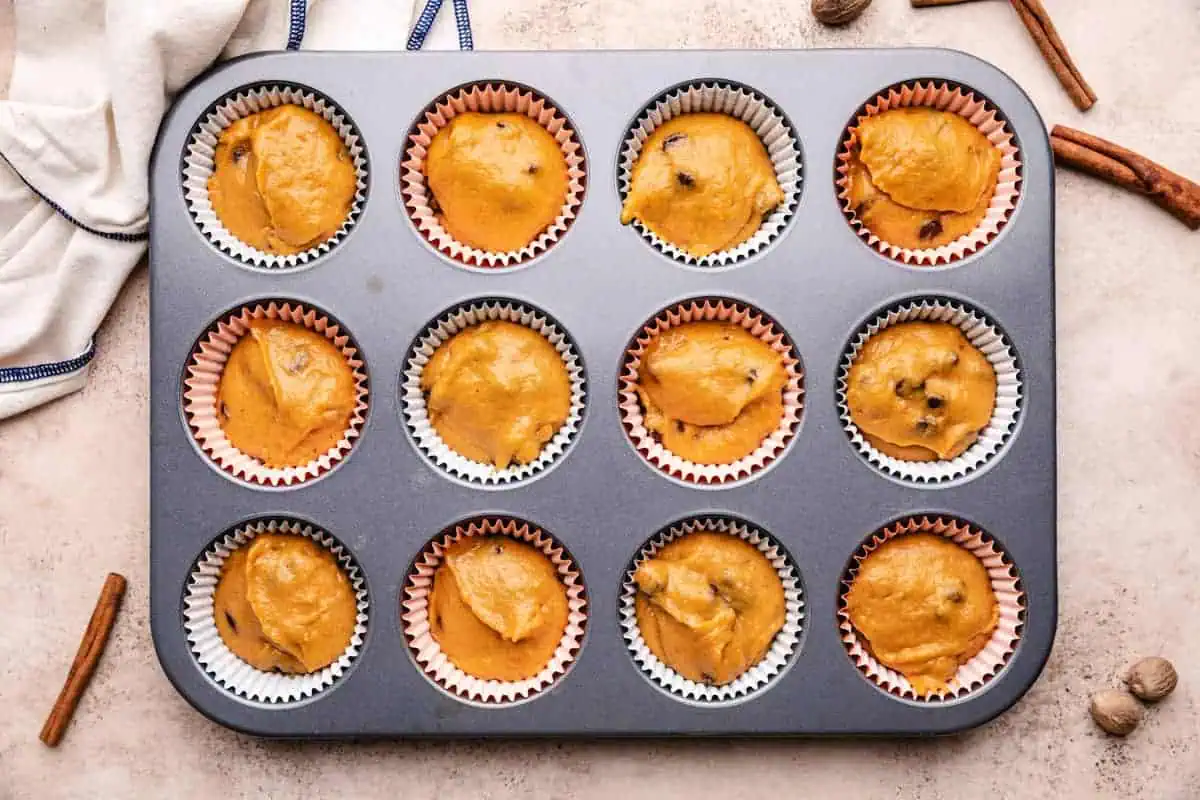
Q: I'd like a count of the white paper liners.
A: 6